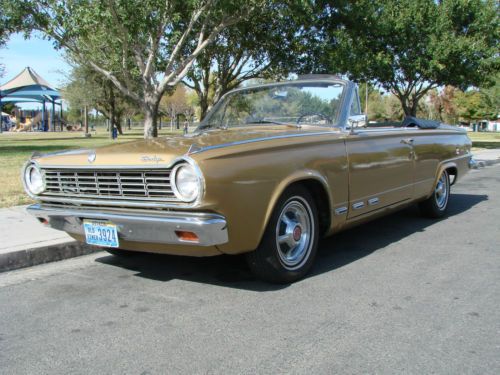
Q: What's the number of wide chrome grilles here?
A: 1